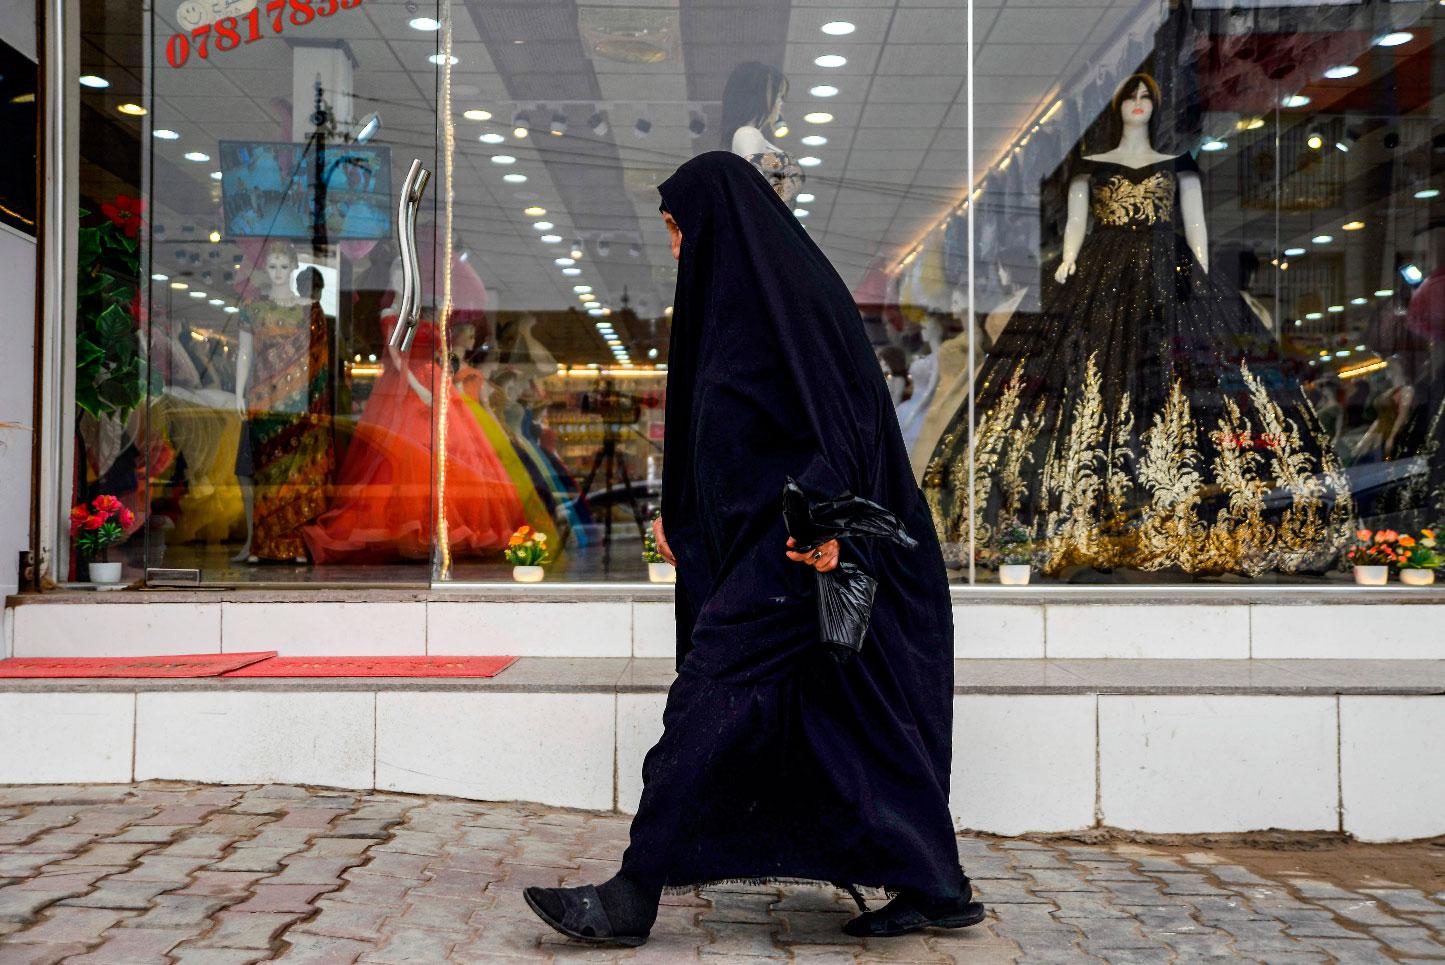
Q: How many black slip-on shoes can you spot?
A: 2